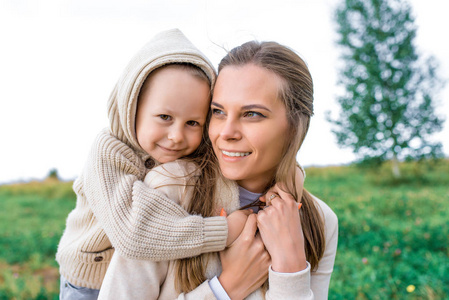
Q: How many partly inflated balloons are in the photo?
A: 0